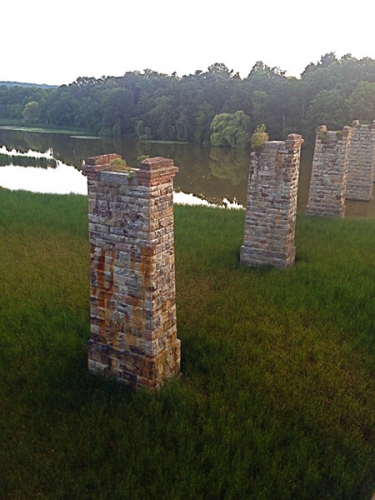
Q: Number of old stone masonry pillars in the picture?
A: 4